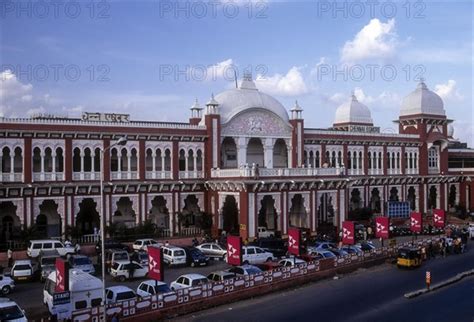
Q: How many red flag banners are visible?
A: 8